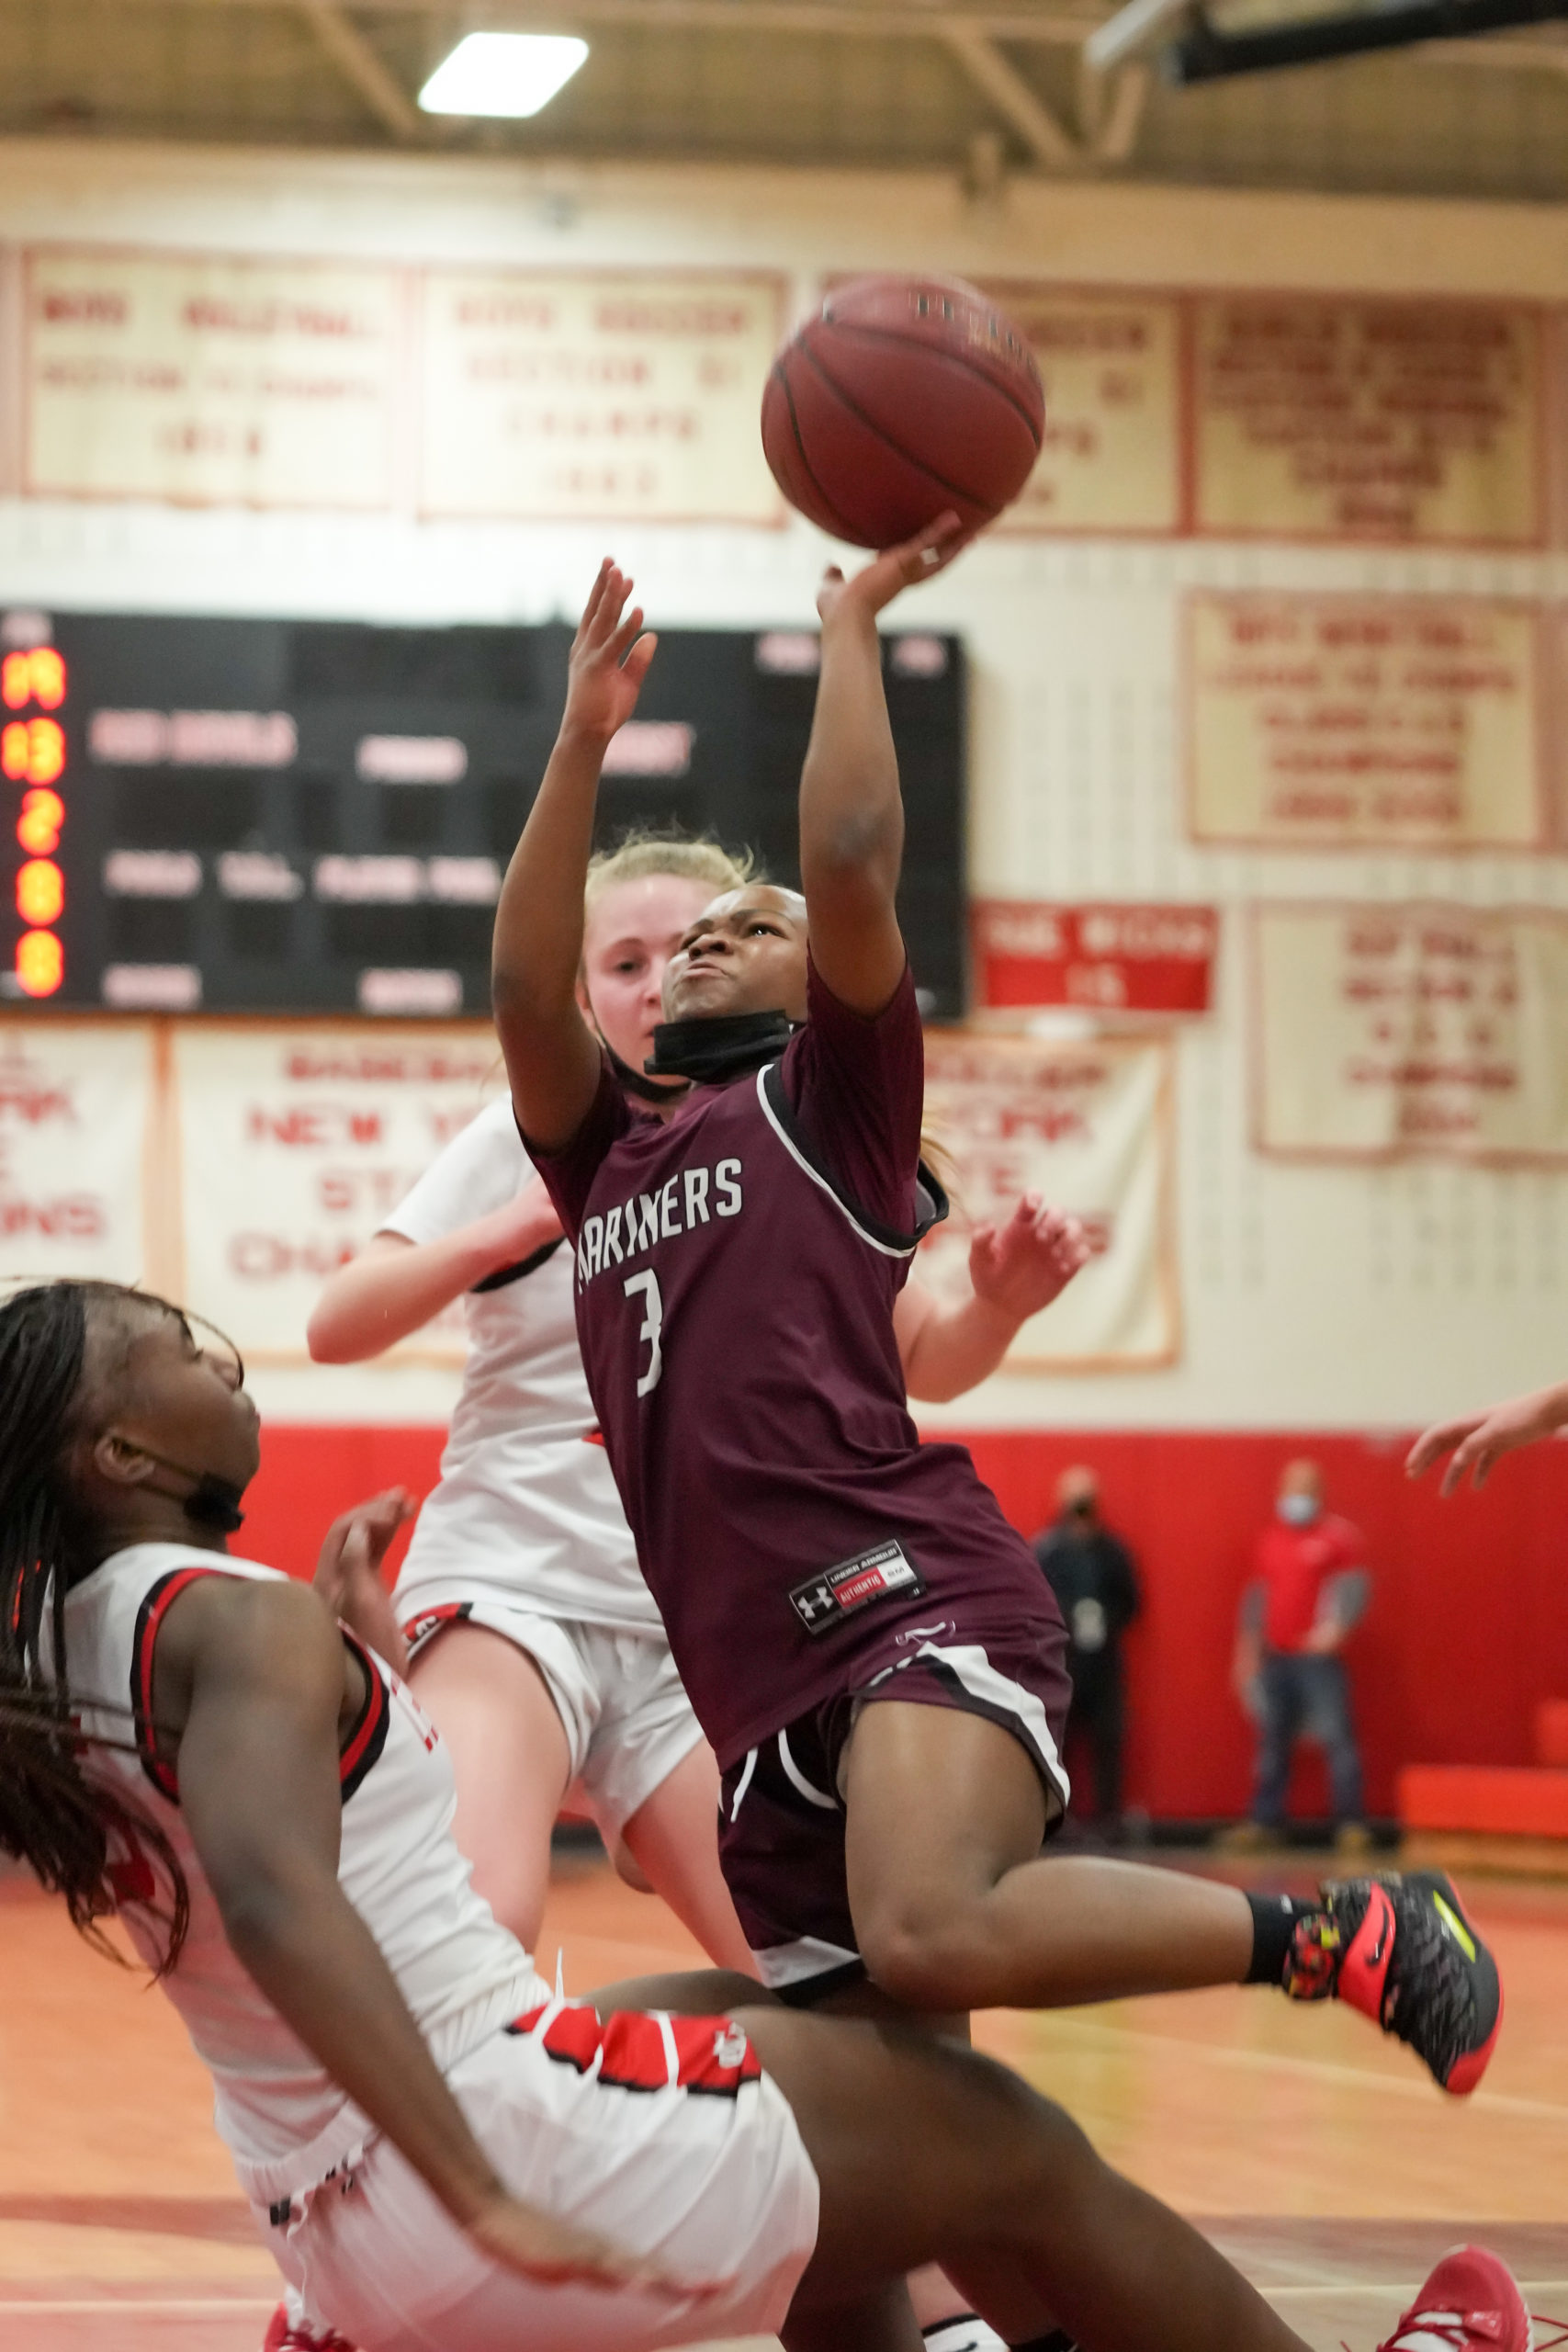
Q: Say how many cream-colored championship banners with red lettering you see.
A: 9